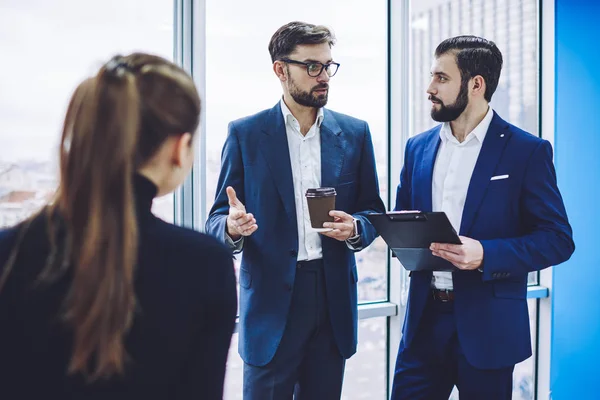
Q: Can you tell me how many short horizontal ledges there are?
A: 2